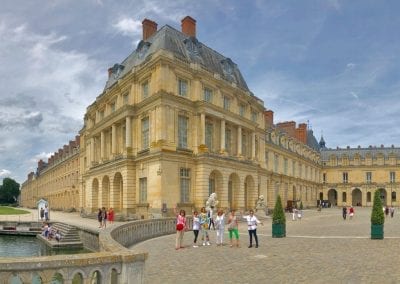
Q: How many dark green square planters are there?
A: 2